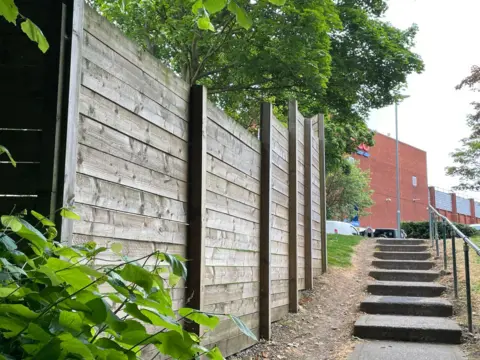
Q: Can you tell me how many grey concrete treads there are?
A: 8